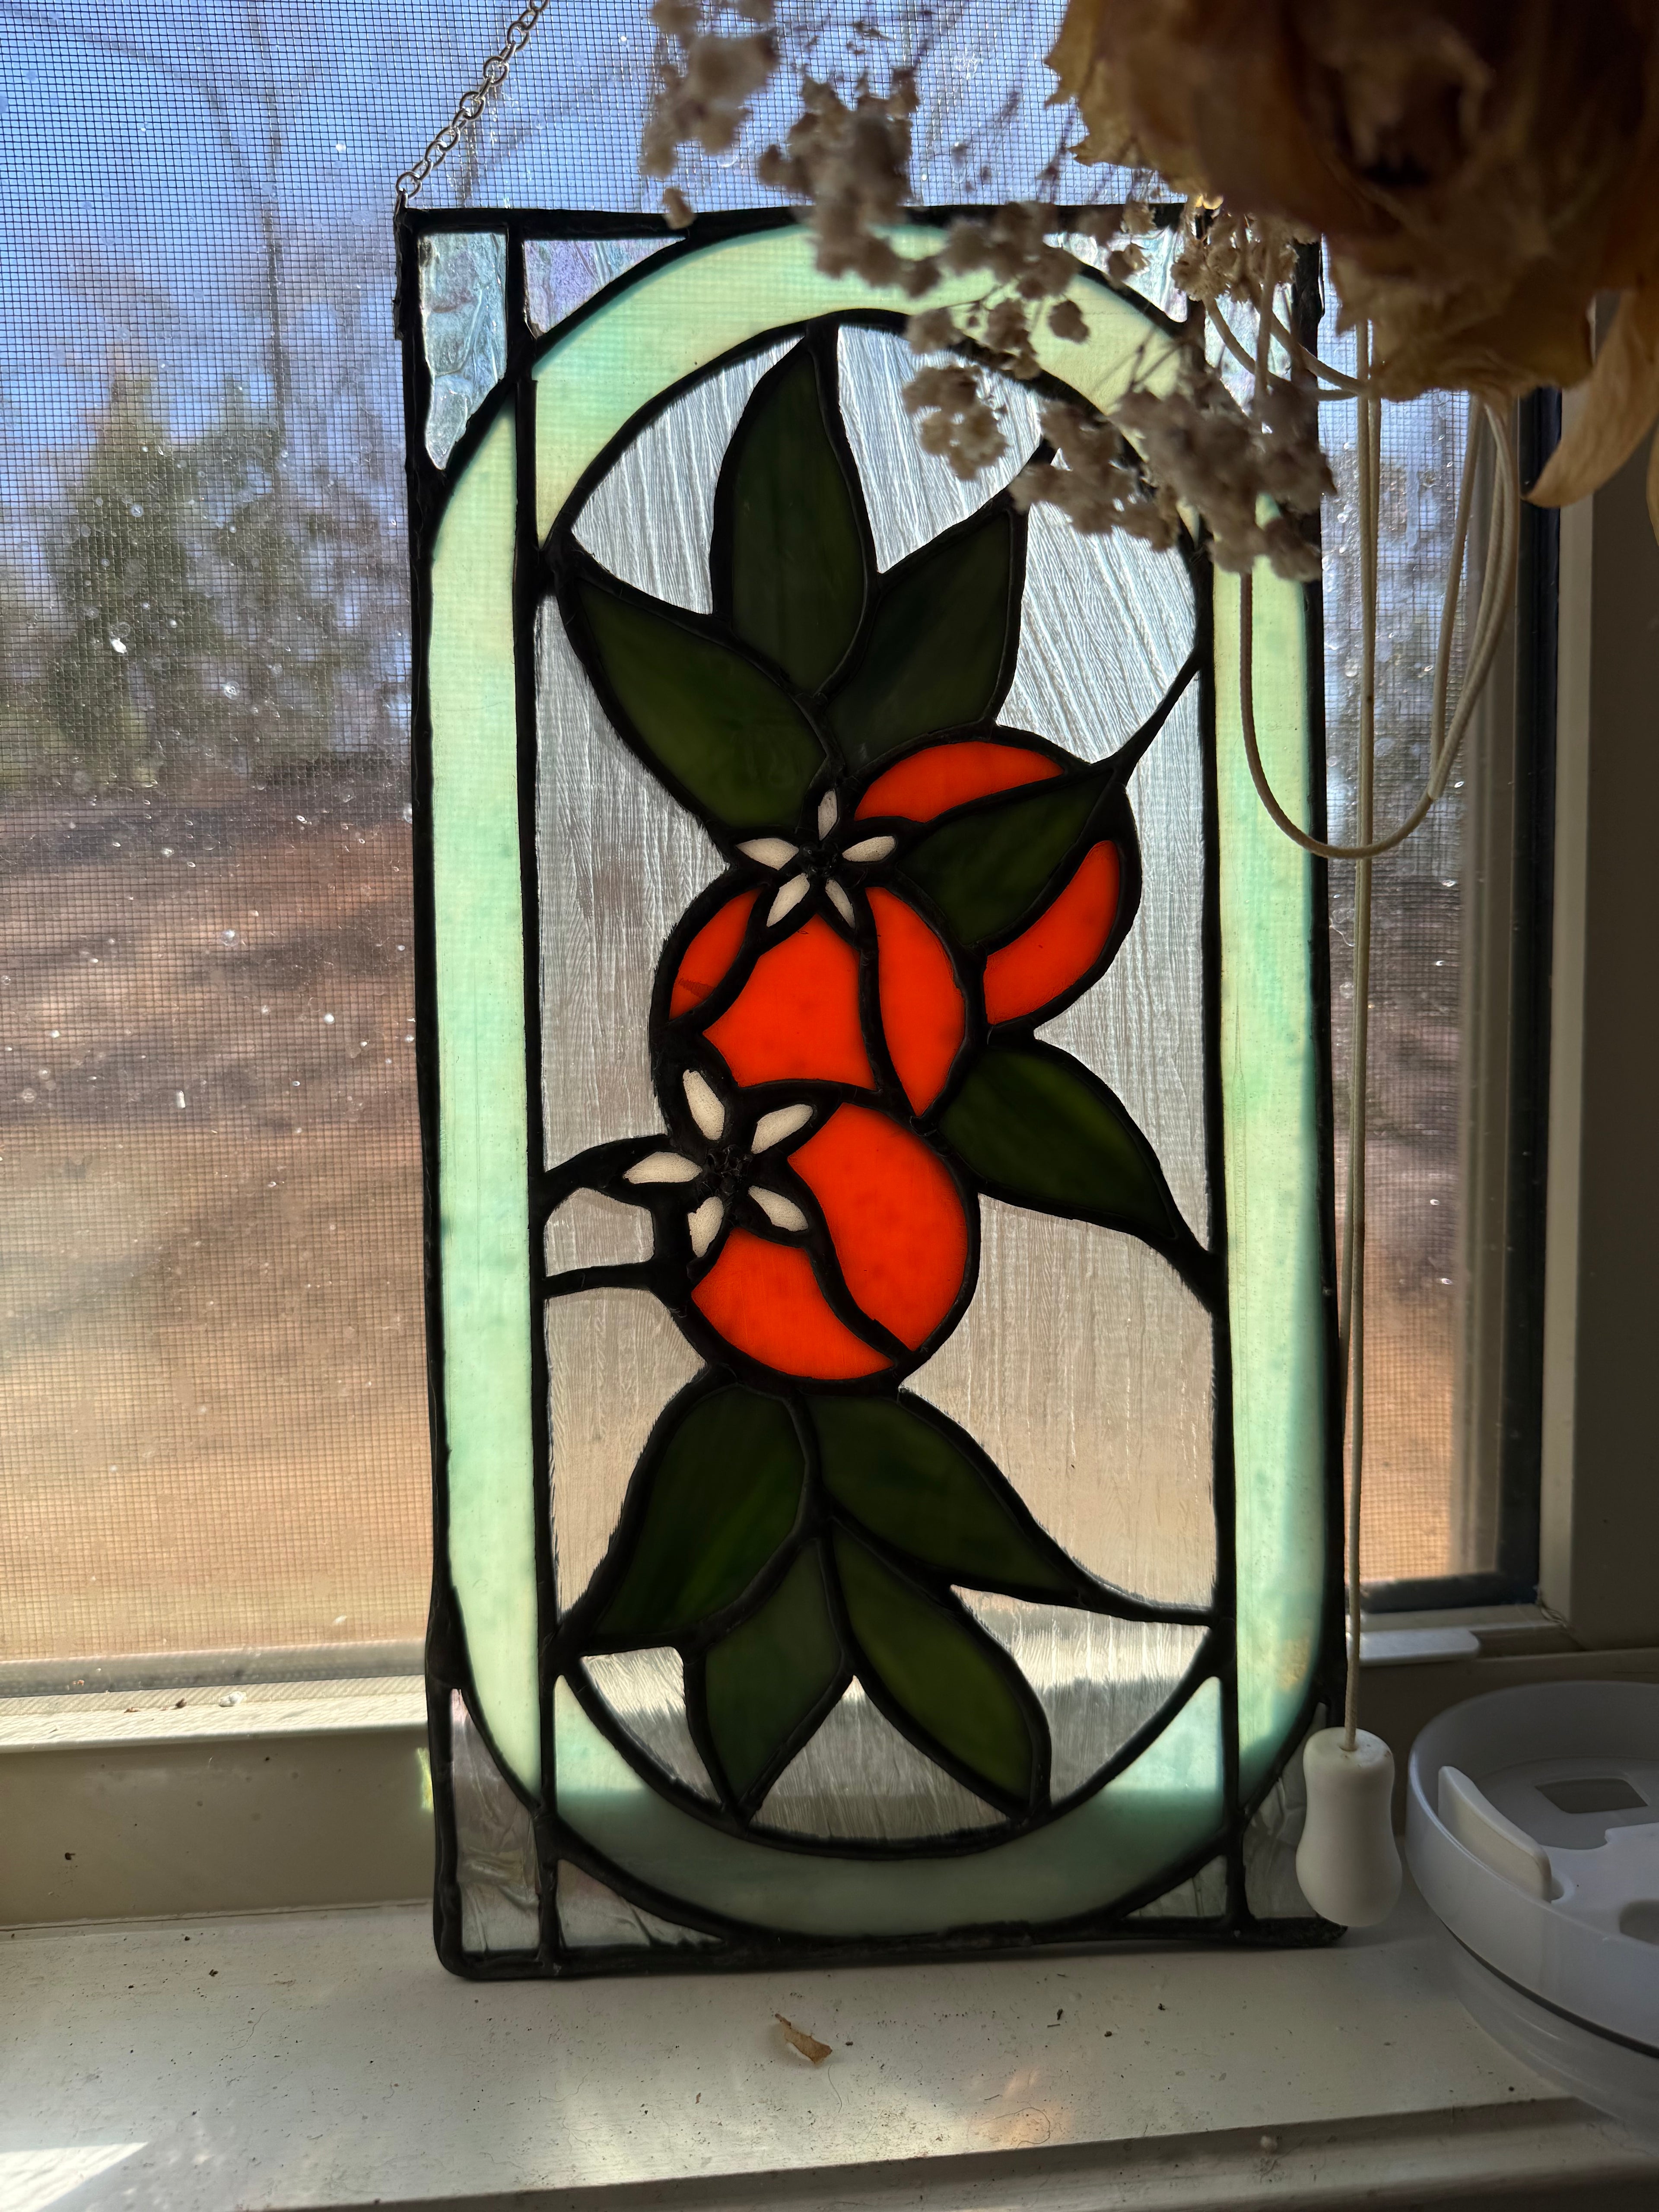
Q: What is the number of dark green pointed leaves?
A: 9